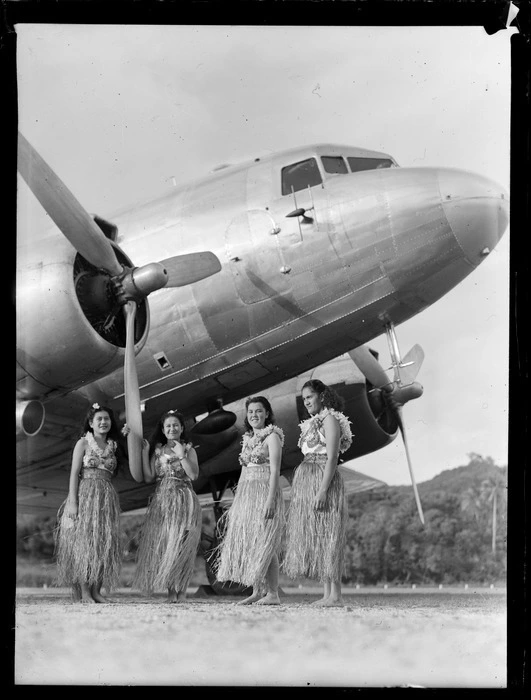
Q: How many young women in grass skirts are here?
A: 4